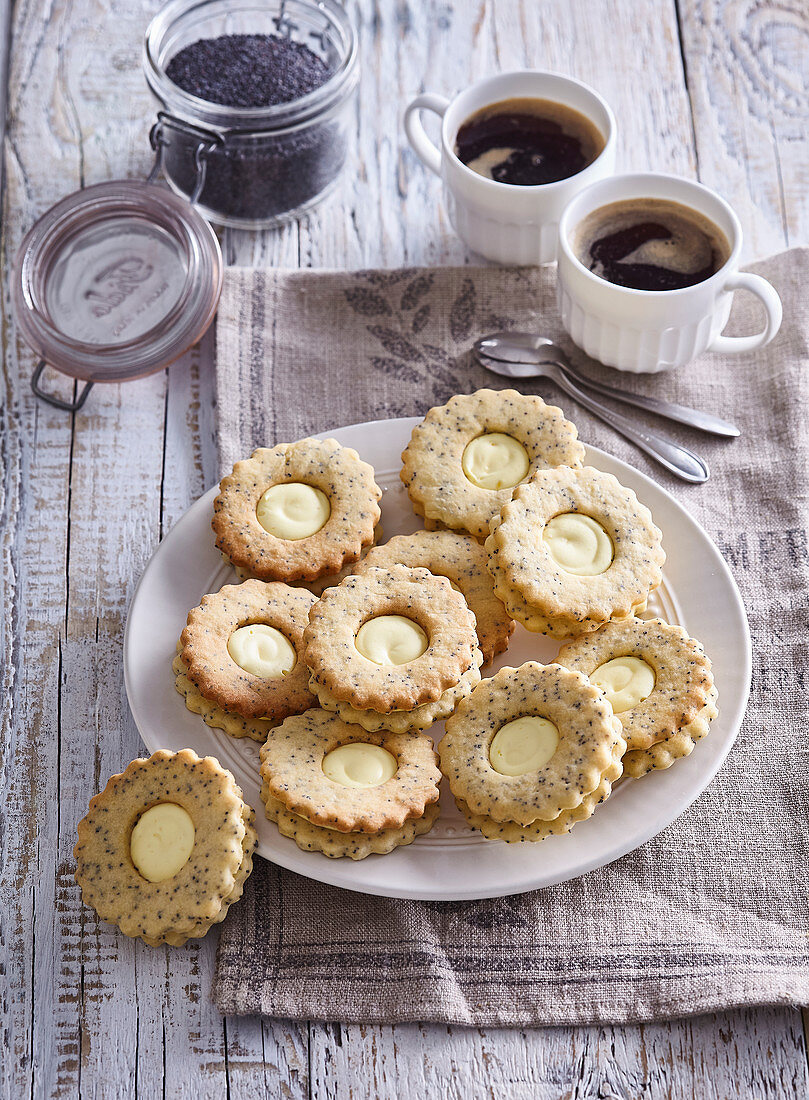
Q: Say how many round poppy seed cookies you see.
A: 10